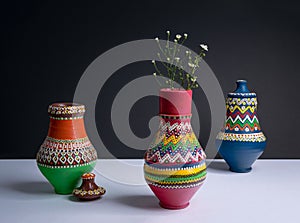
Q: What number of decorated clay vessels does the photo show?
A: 3